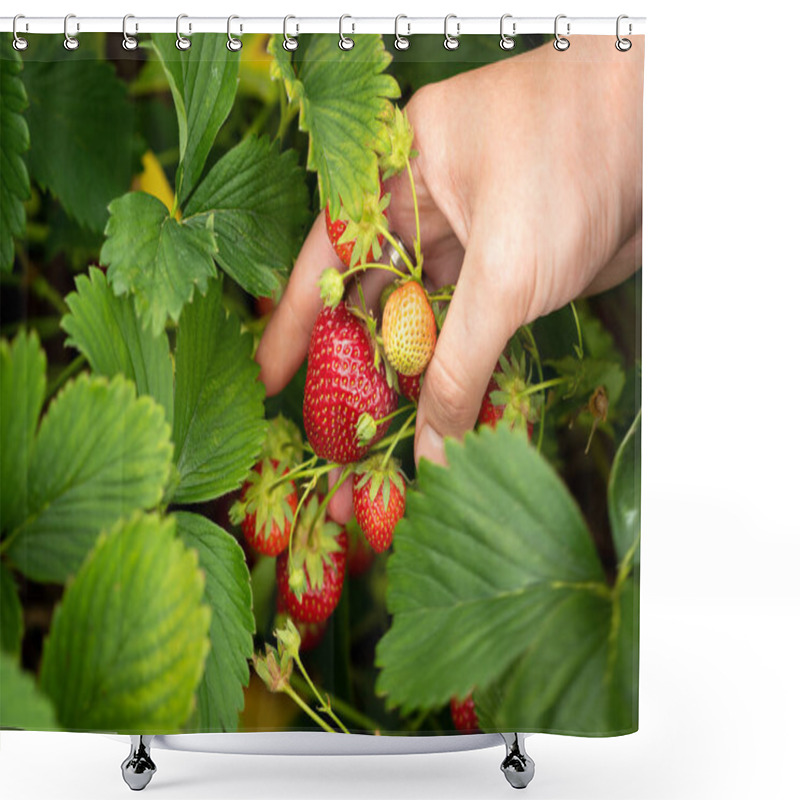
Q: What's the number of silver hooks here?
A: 12